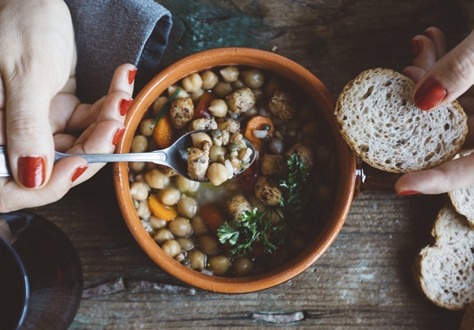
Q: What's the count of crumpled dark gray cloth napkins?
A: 1